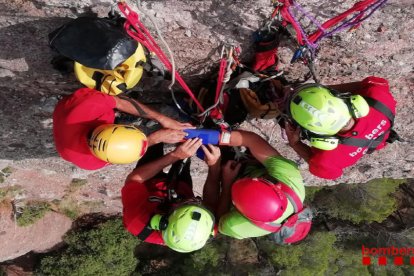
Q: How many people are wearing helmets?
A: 4